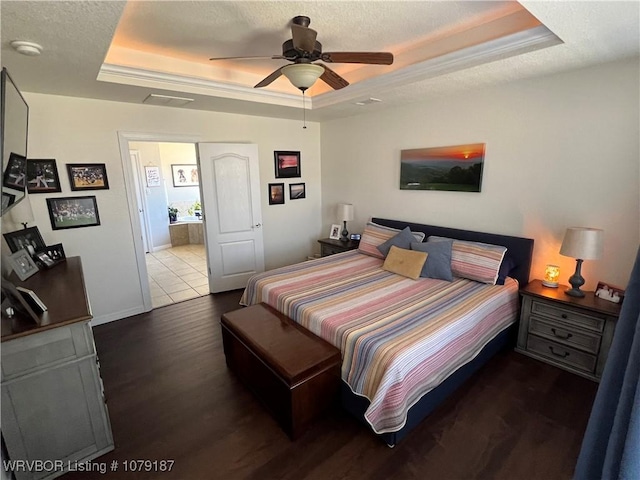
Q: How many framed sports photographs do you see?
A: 3